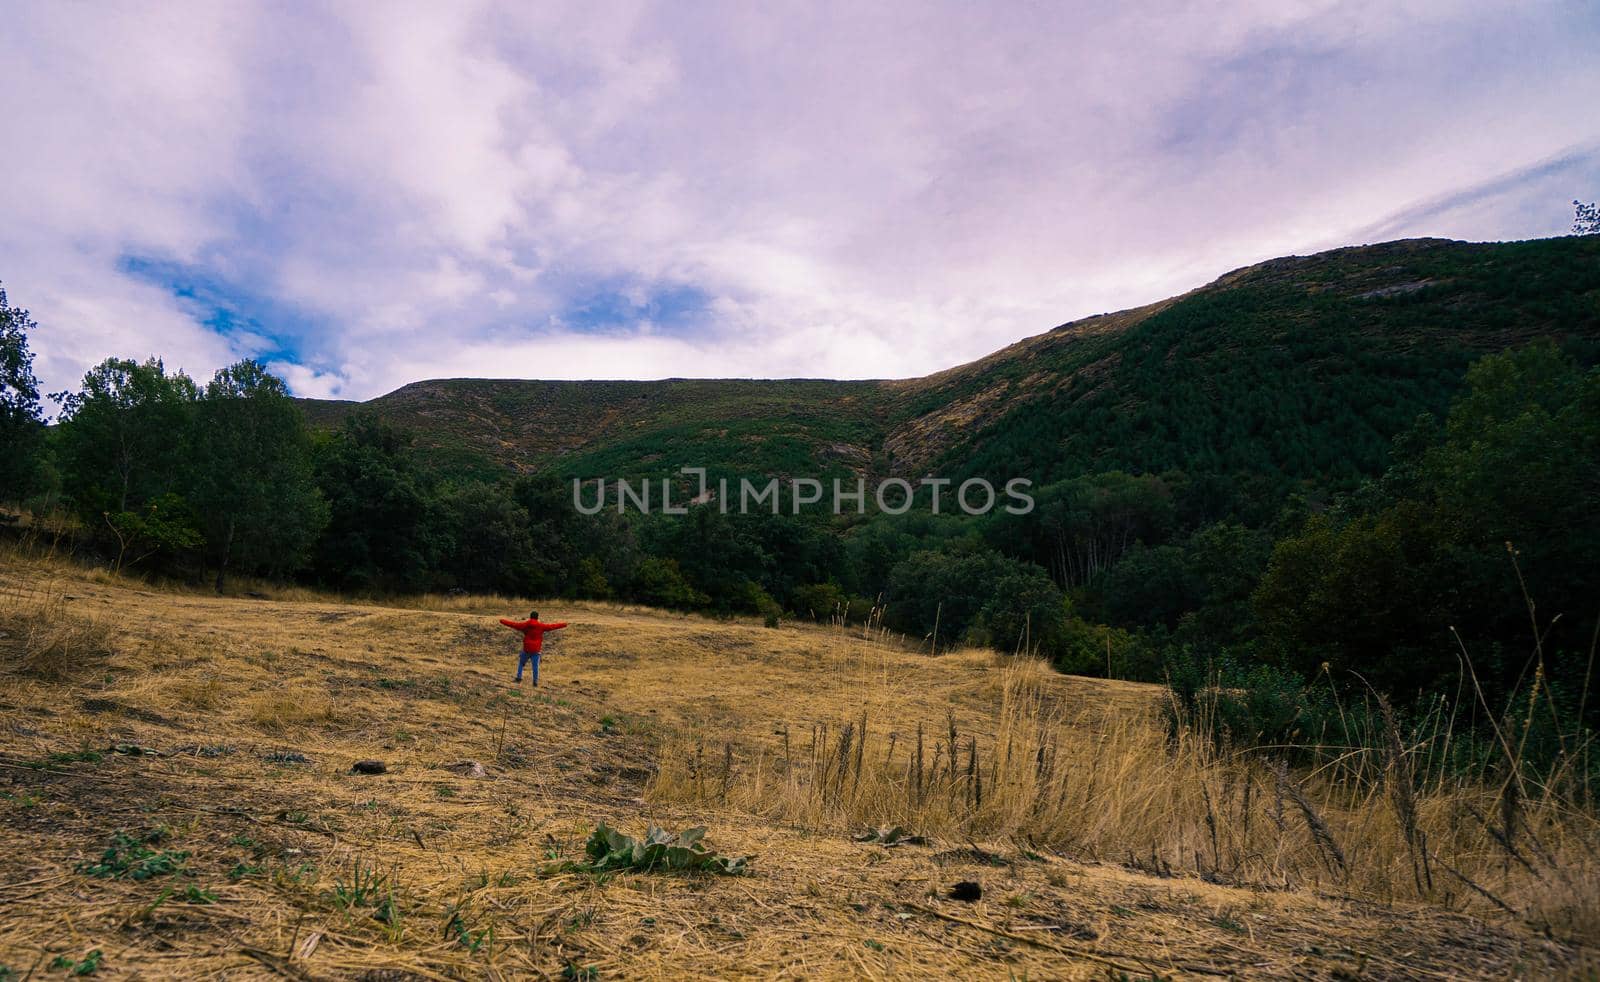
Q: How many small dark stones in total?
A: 2